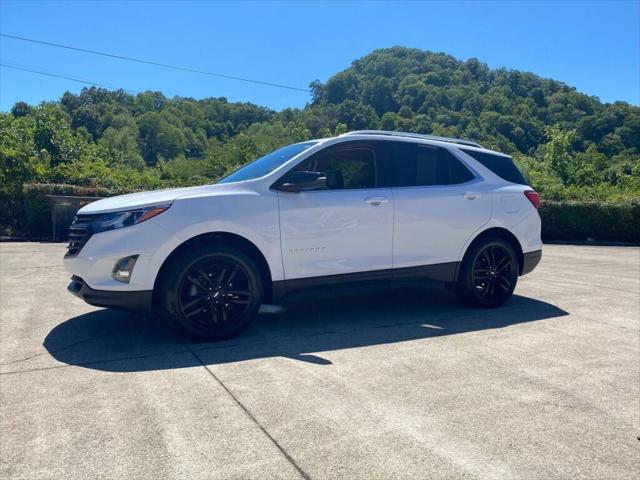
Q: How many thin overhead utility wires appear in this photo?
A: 2